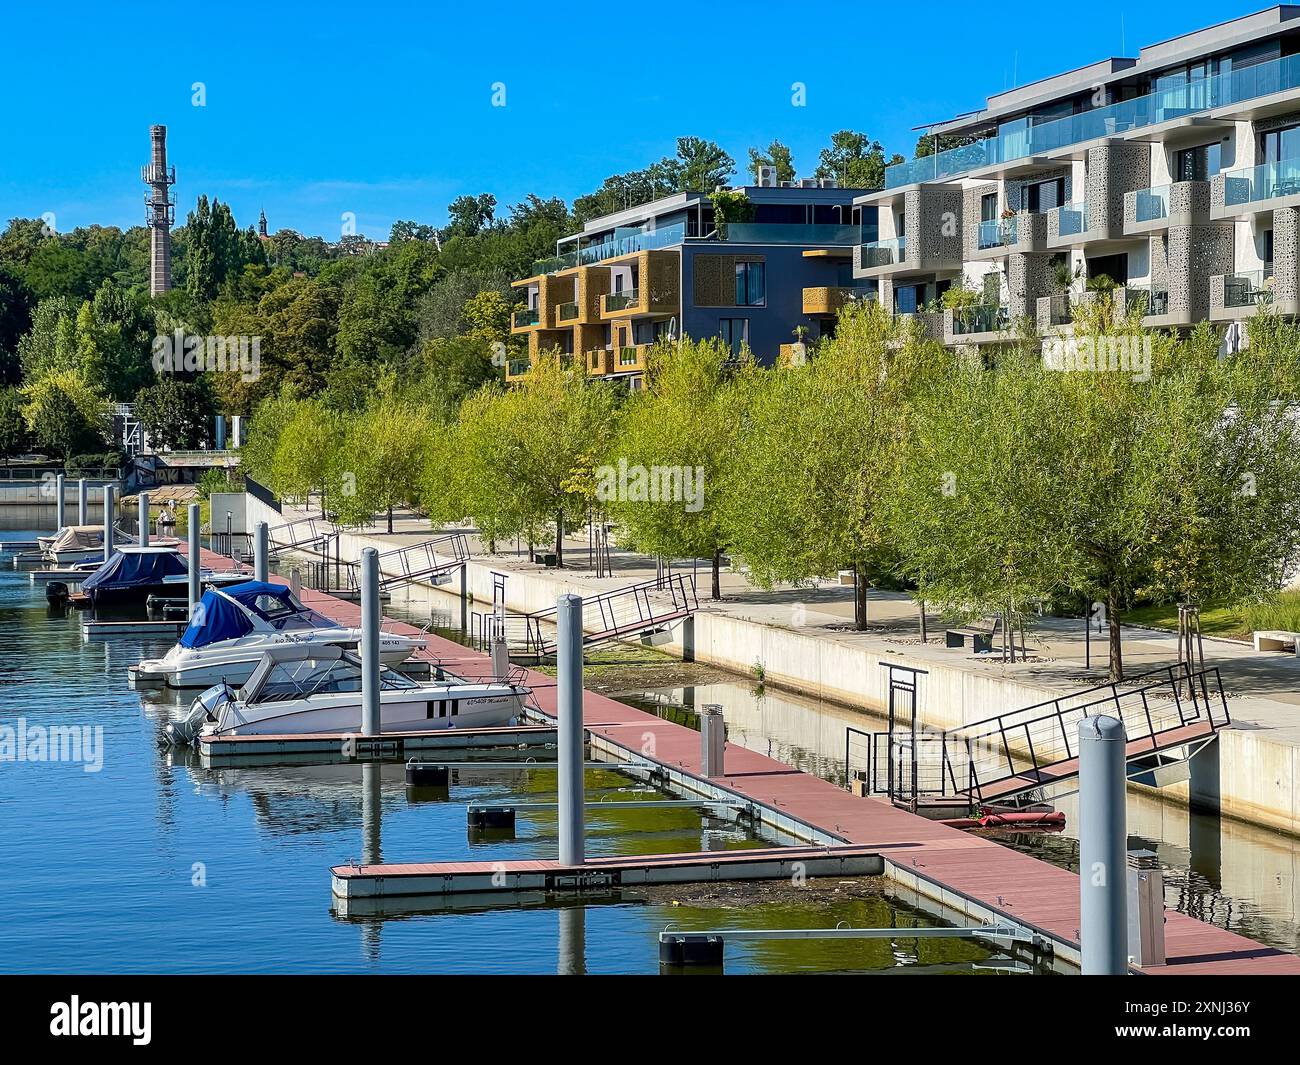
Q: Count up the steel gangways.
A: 4